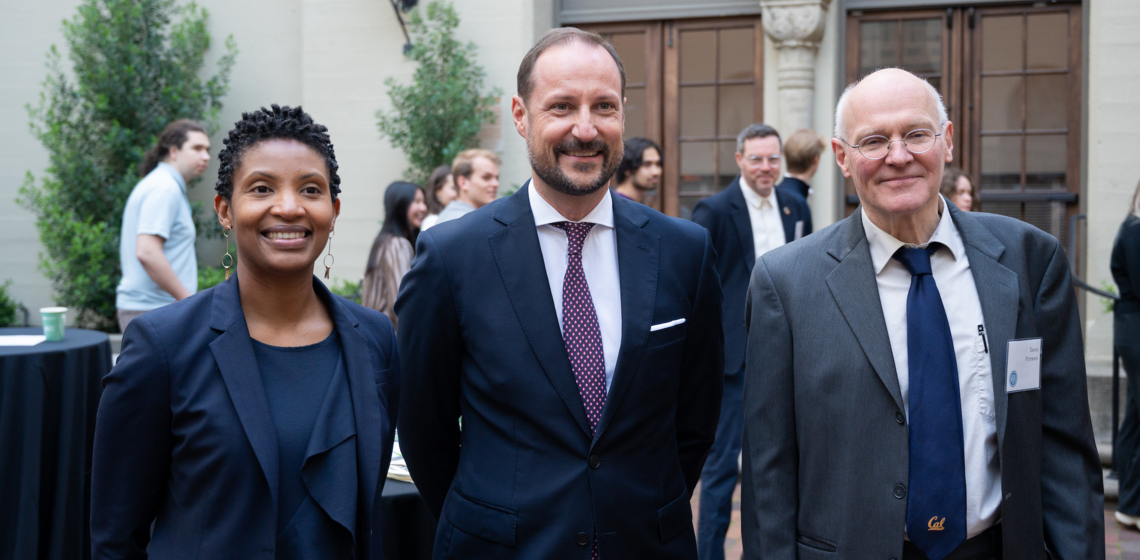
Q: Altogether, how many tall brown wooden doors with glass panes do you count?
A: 4